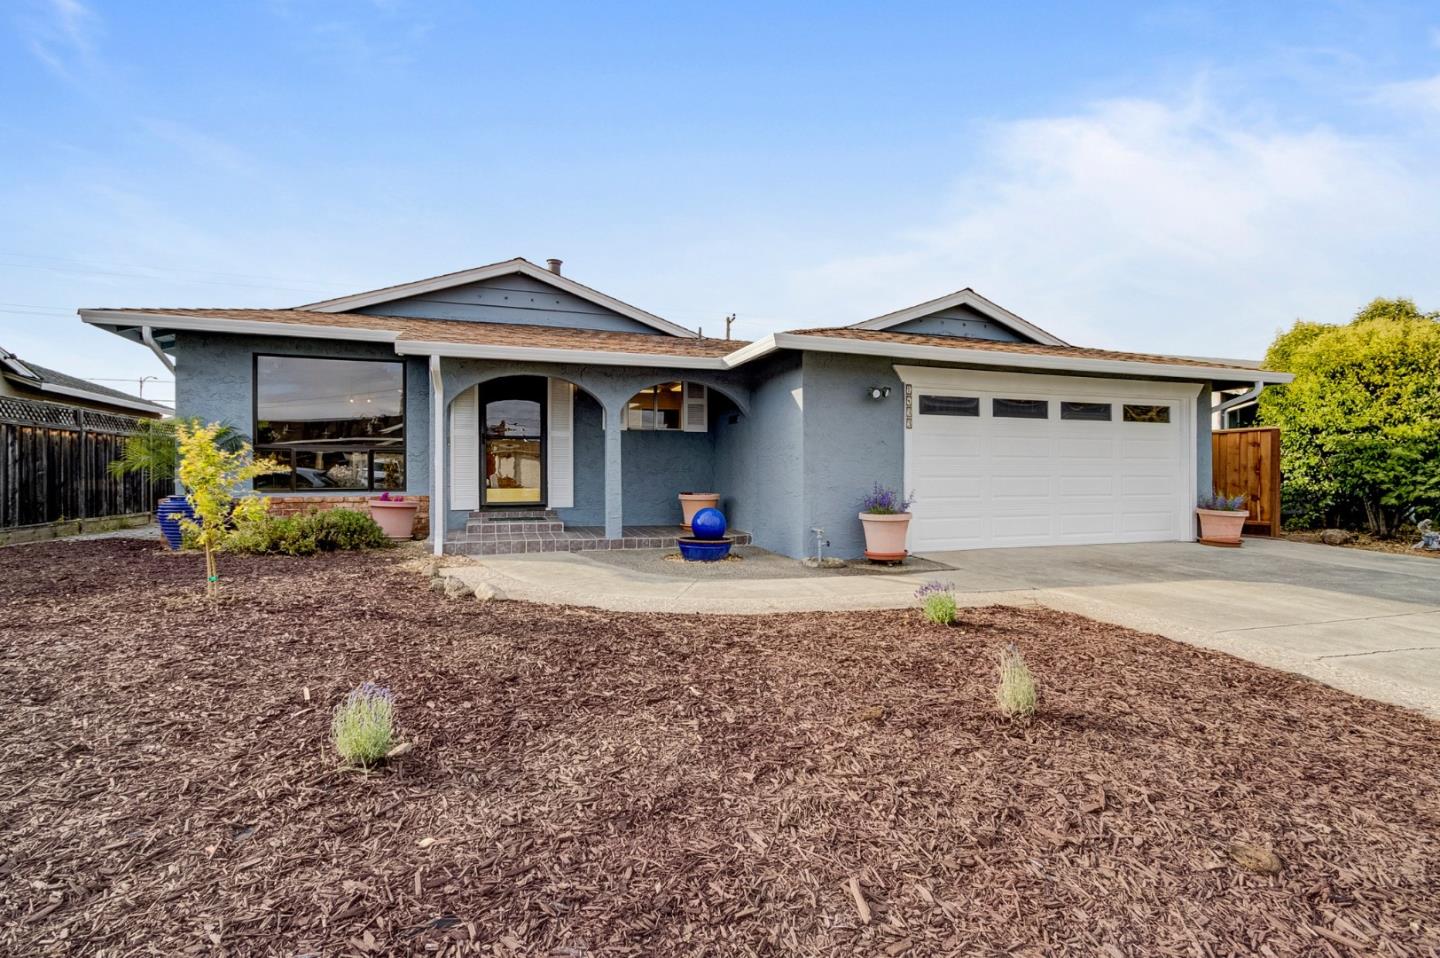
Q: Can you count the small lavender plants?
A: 3